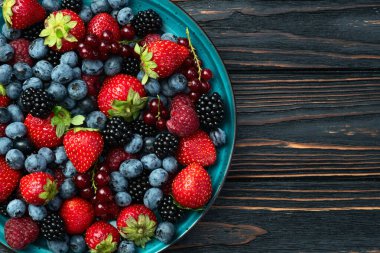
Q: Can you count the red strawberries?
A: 15